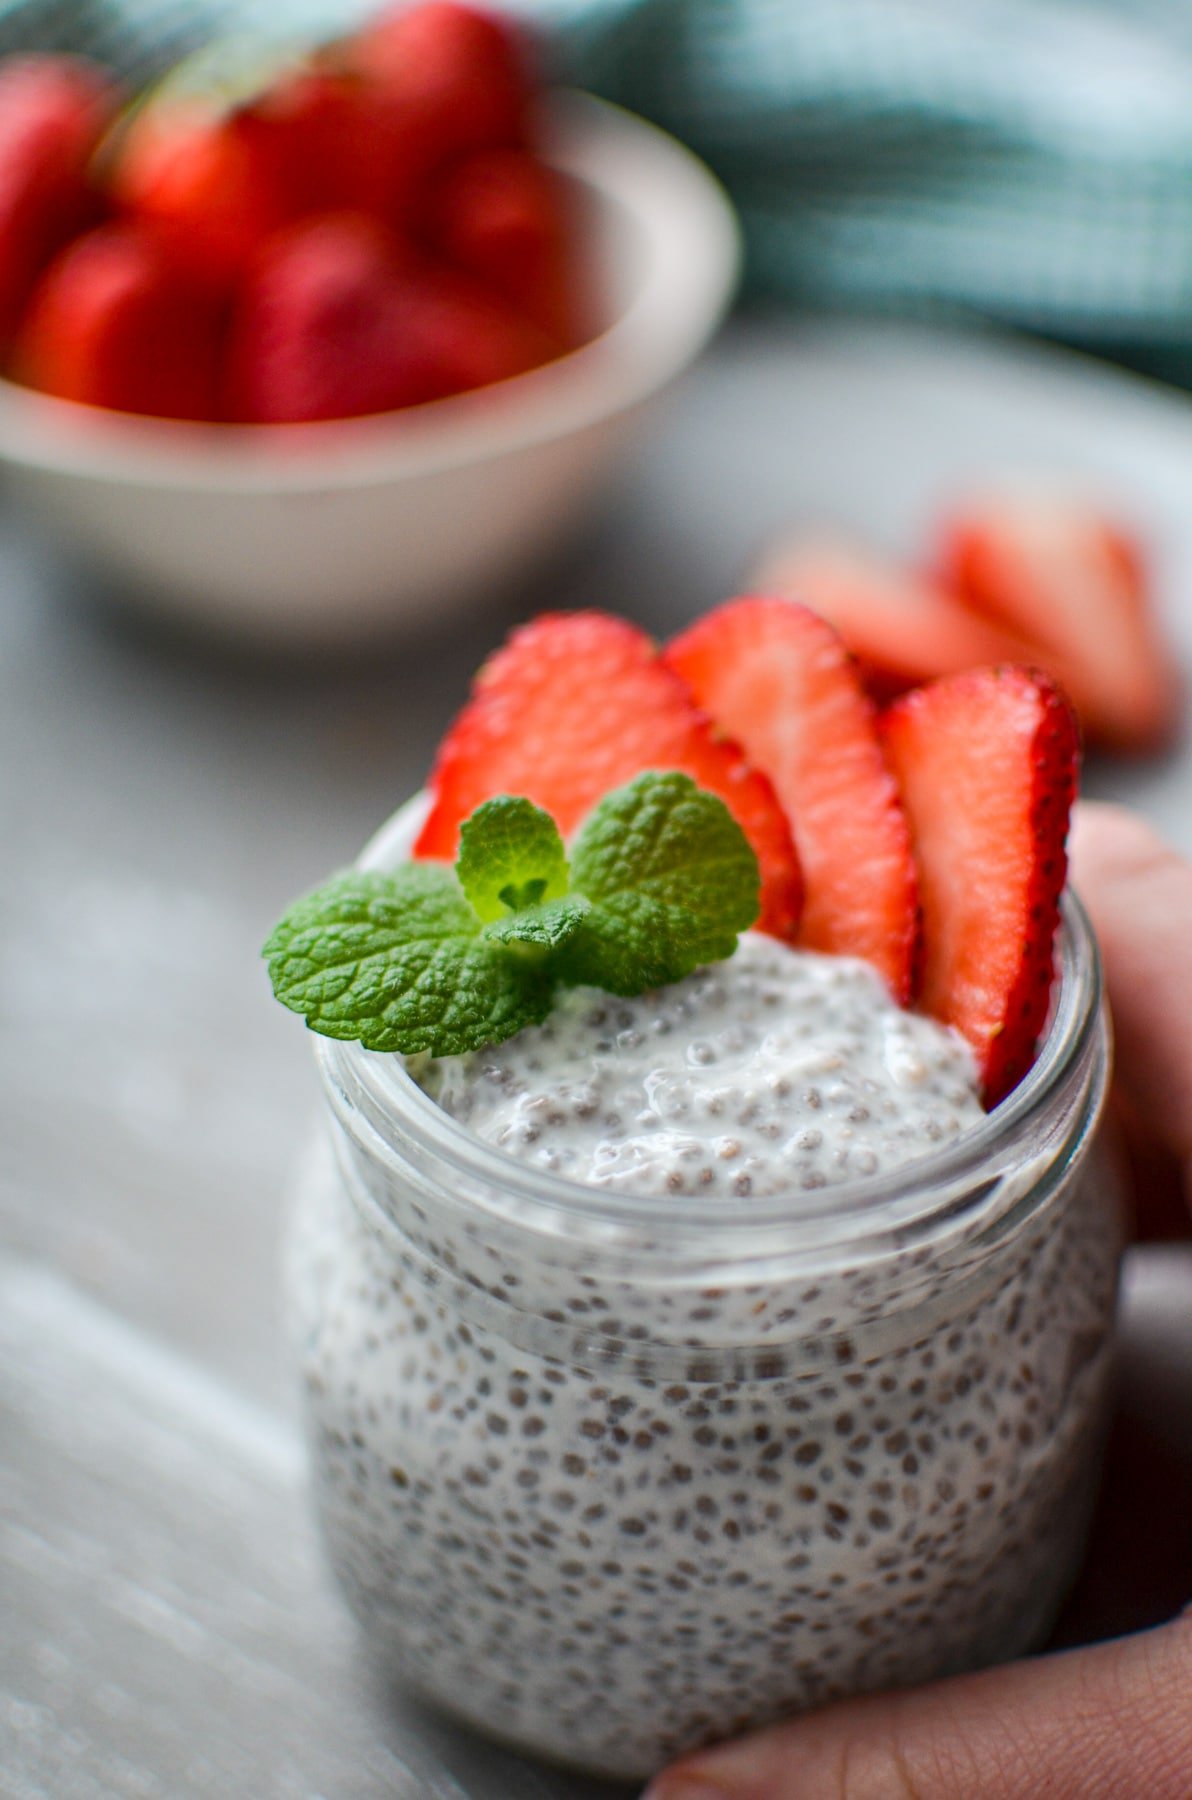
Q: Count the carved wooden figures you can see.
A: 0